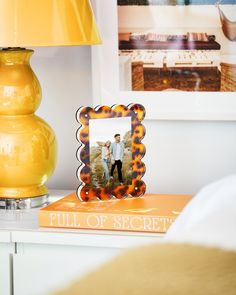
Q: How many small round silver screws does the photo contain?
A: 4